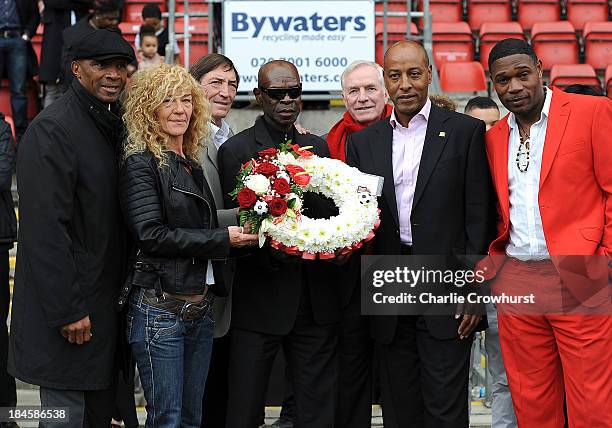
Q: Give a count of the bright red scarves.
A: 1